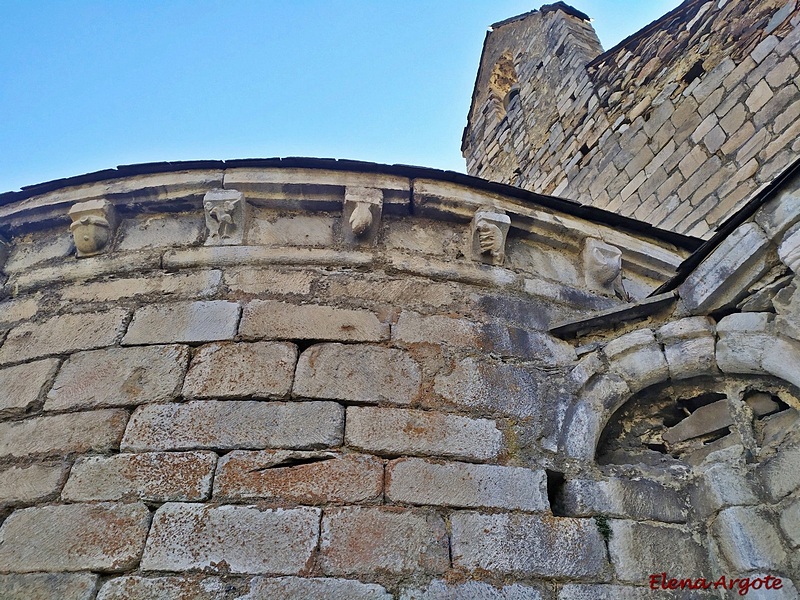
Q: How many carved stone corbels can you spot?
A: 5